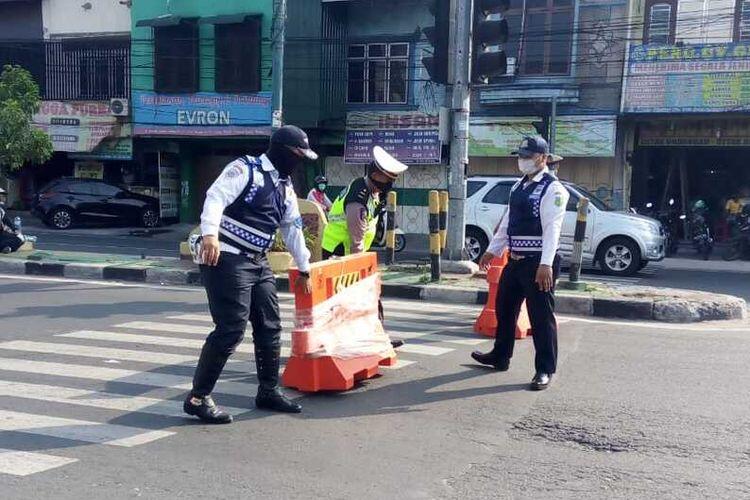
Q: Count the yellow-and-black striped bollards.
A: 4